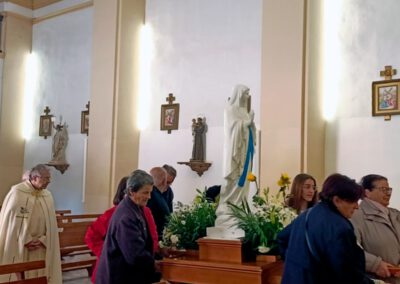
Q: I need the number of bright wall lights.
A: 3